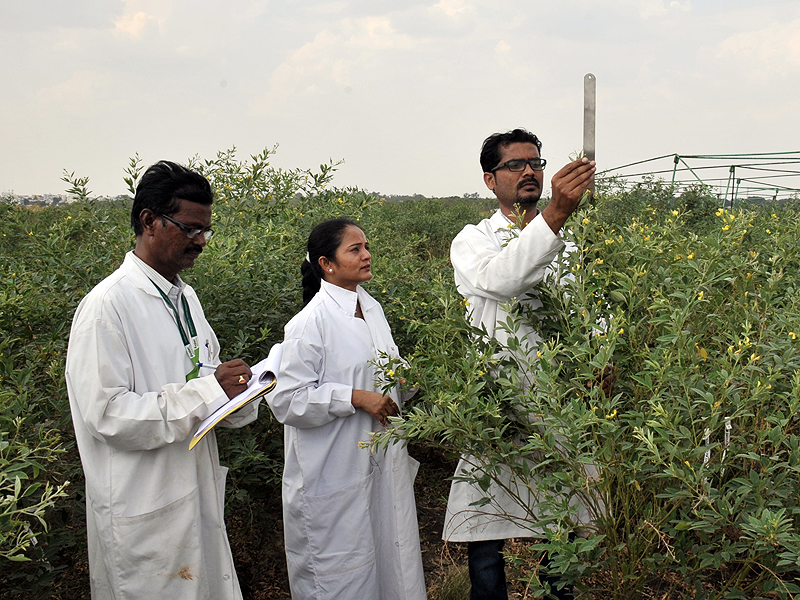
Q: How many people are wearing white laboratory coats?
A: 3